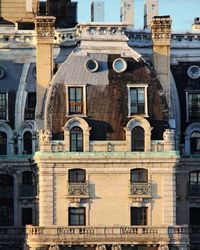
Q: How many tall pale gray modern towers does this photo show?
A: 3